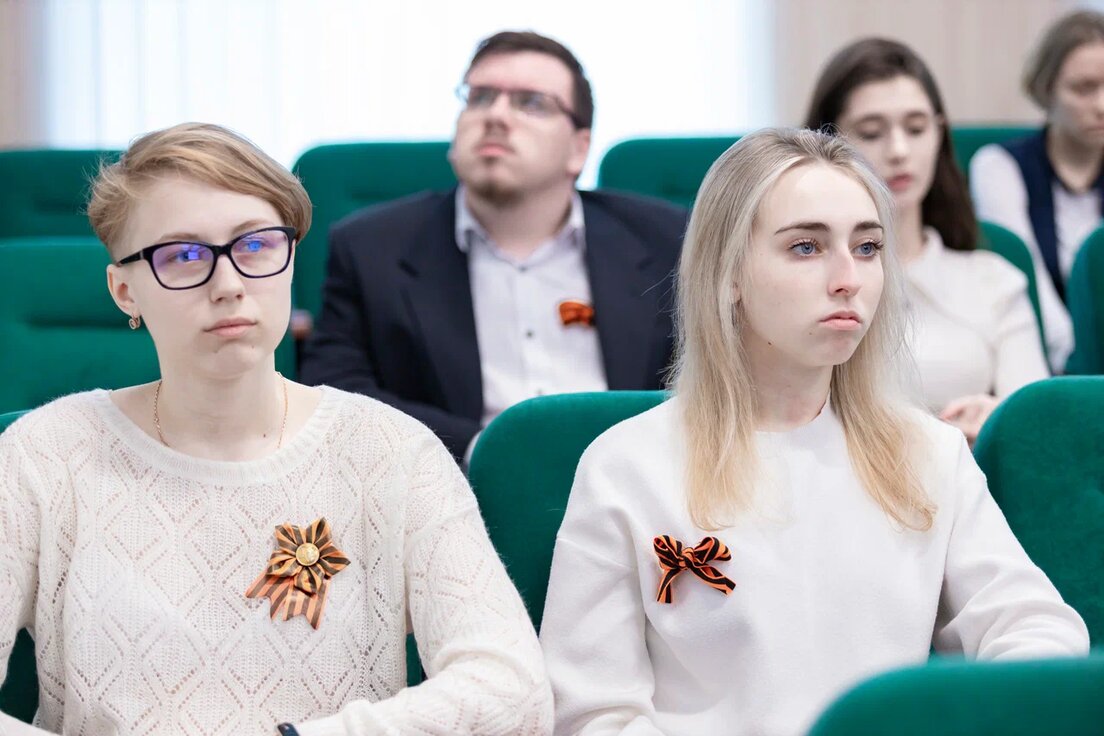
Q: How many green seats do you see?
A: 11